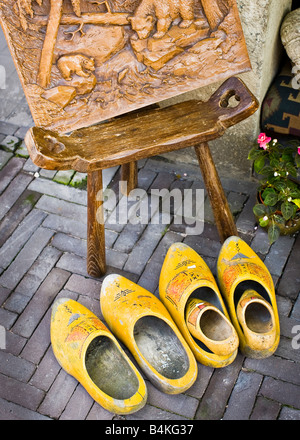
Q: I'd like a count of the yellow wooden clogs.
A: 6